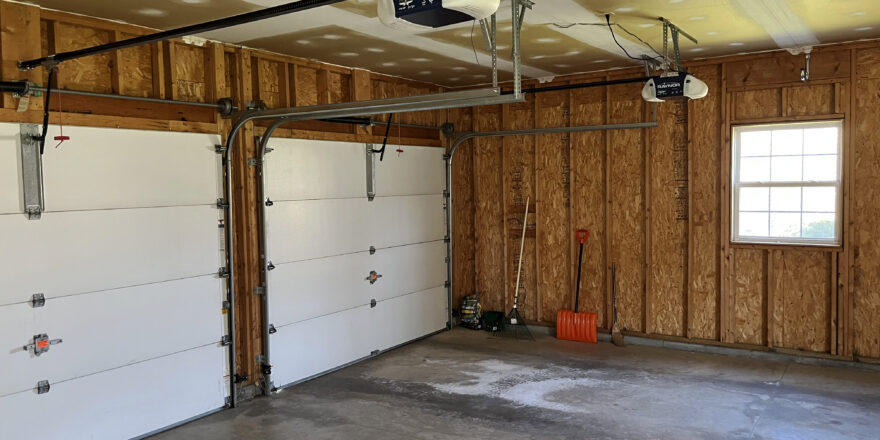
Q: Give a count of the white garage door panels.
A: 8